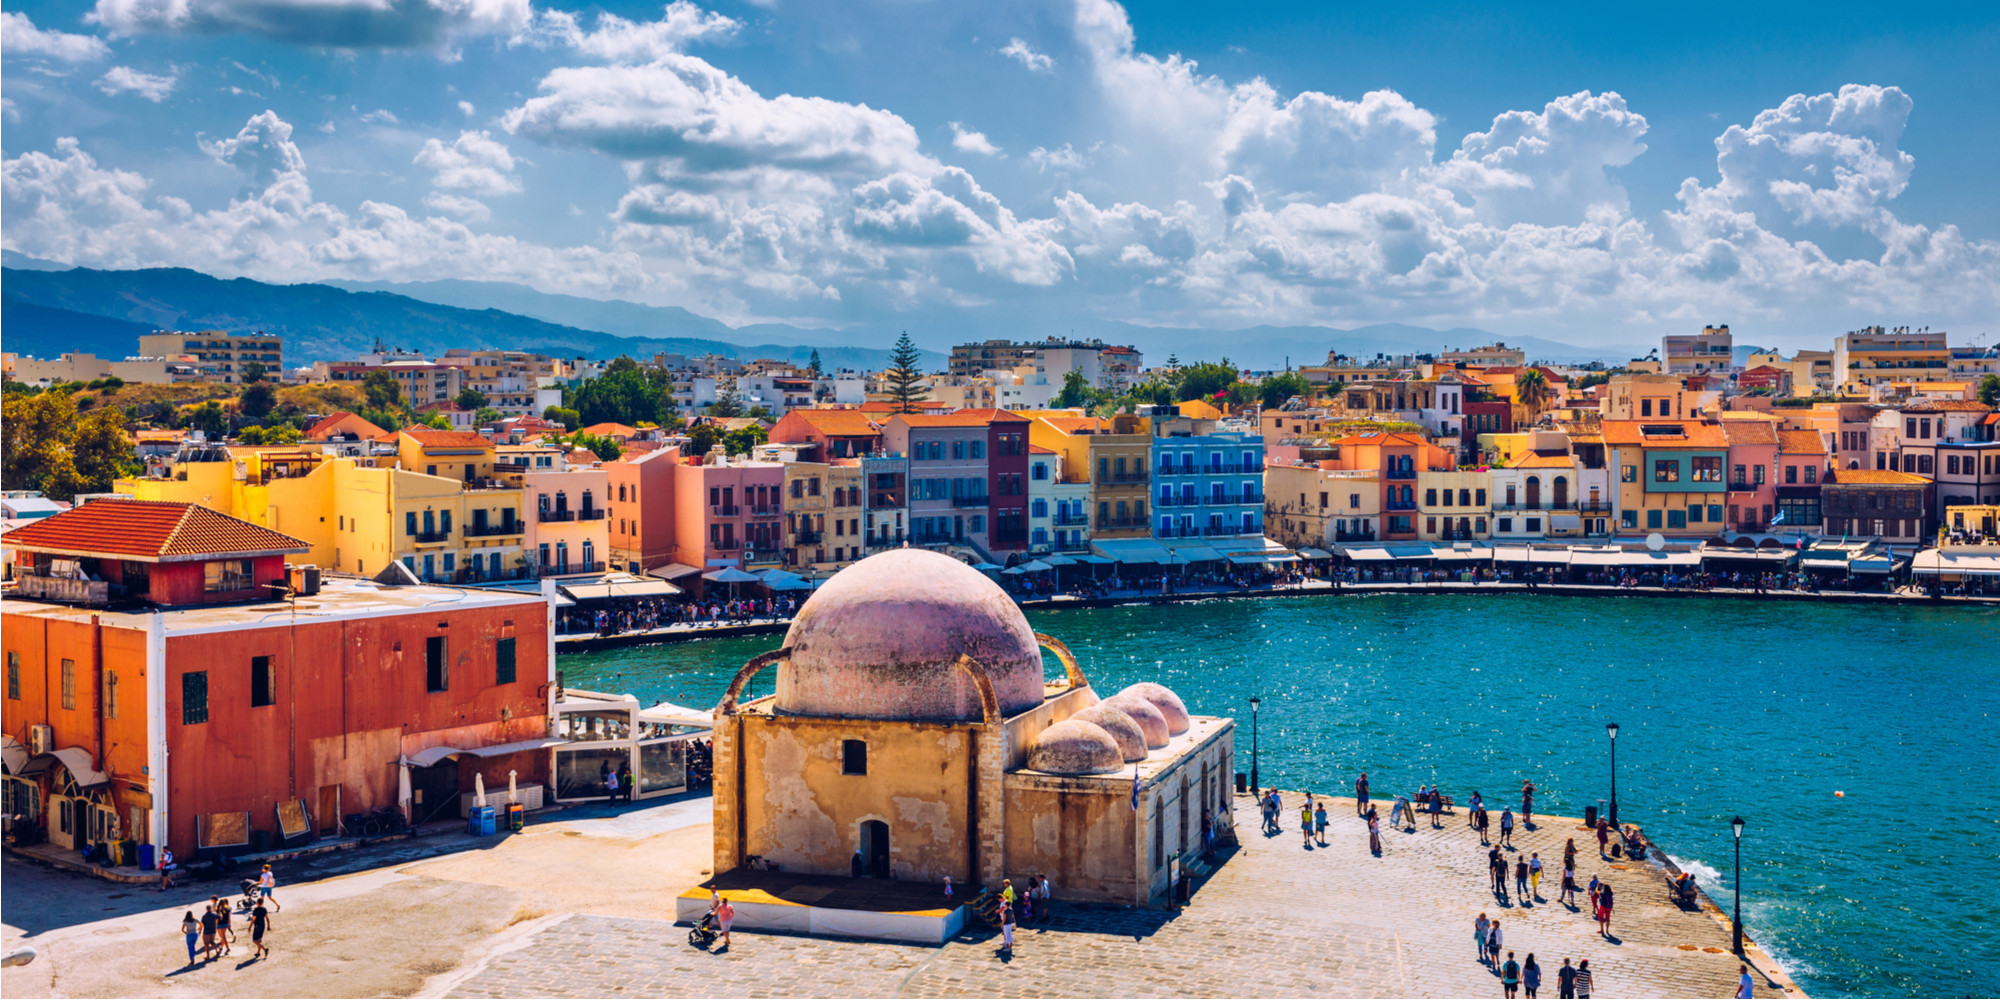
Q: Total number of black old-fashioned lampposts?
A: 3